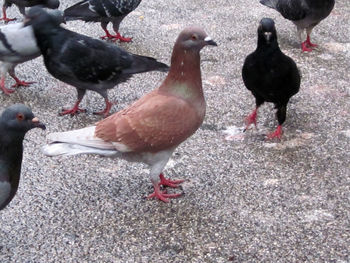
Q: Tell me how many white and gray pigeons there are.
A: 1